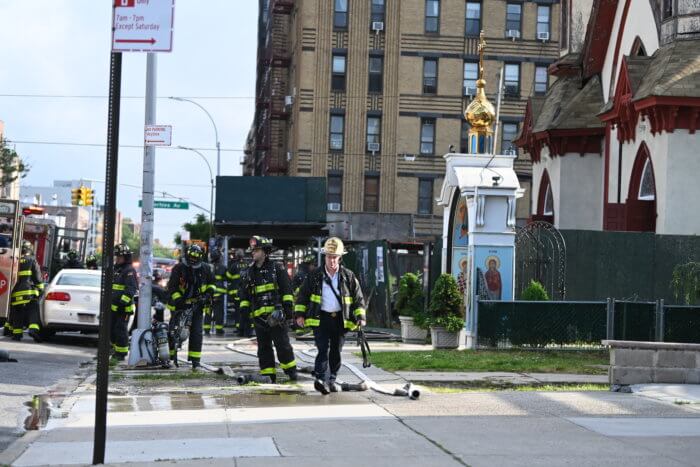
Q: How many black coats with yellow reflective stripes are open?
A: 1